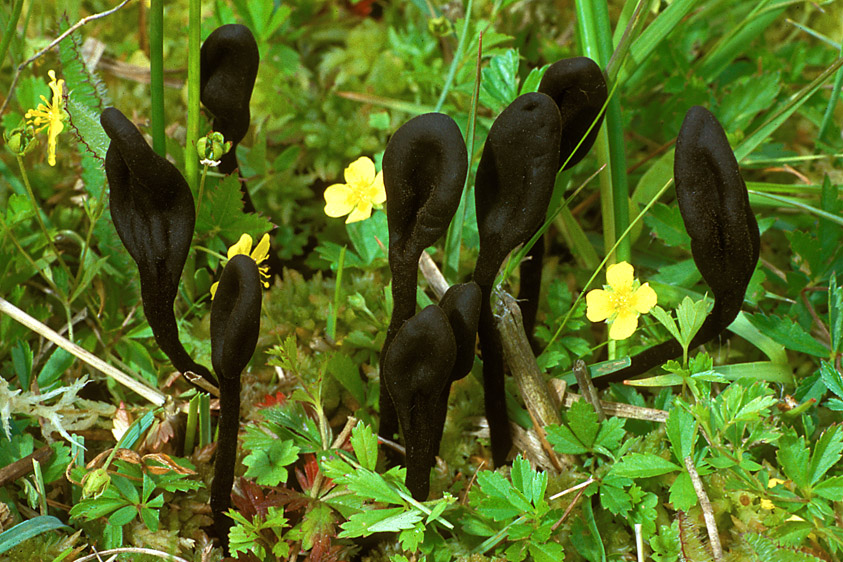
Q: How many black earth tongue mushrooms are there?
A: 9